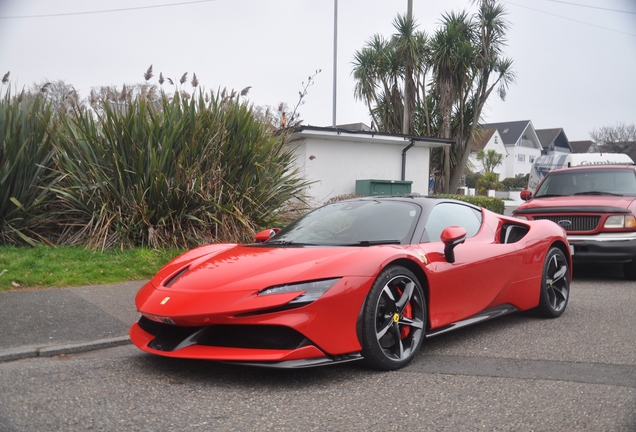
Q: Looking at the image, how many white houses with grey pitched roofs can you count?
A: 2